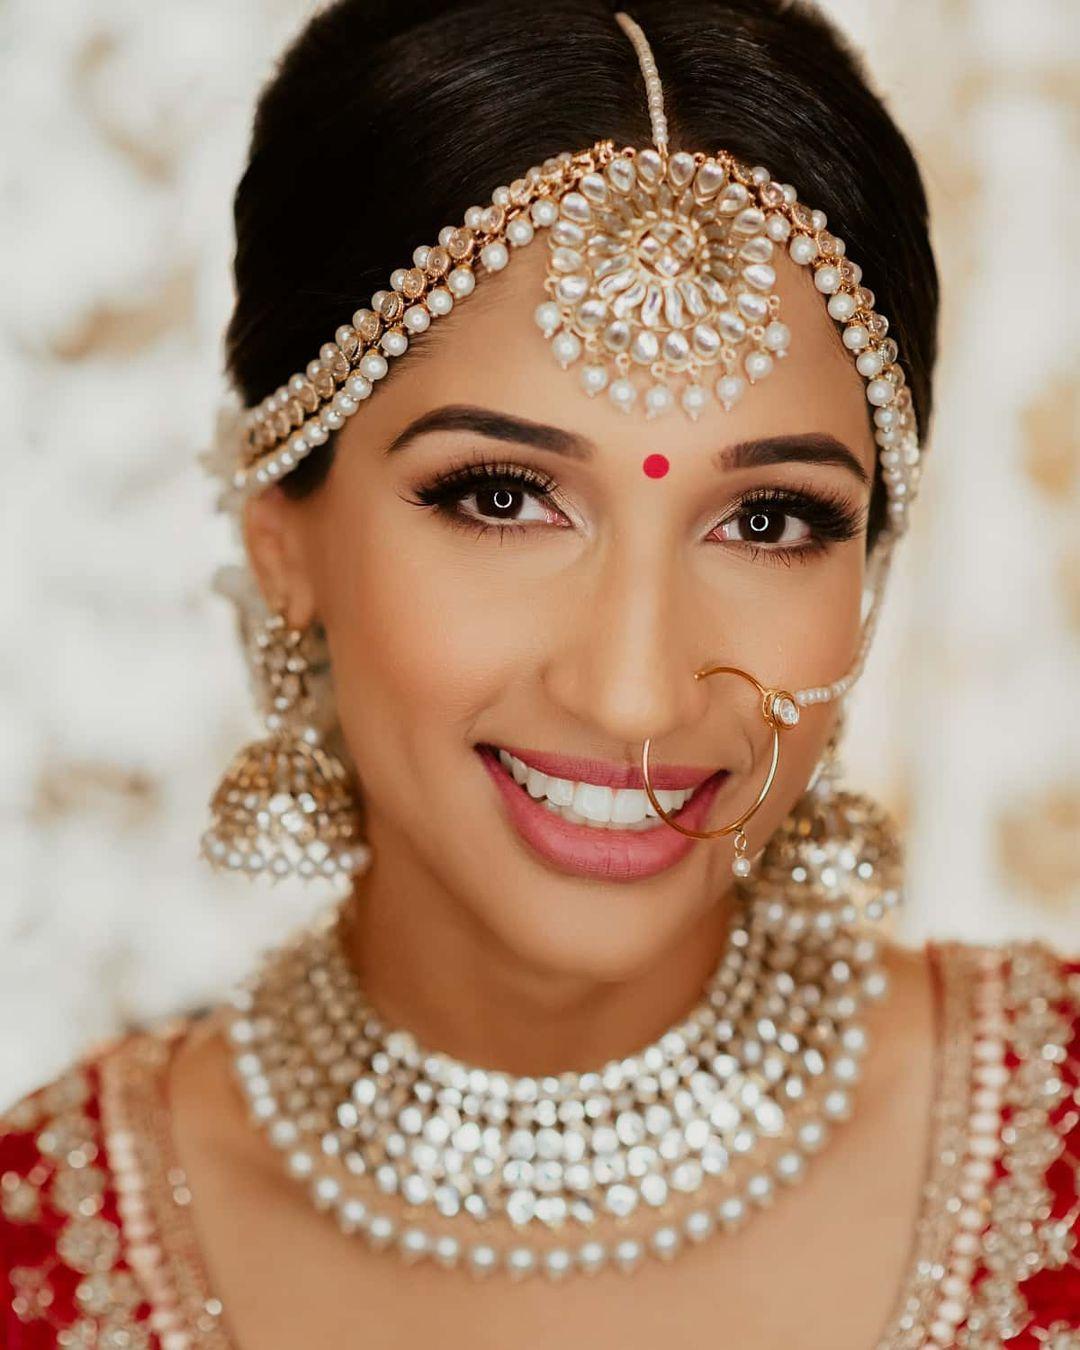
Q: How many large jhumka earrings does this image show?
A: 2